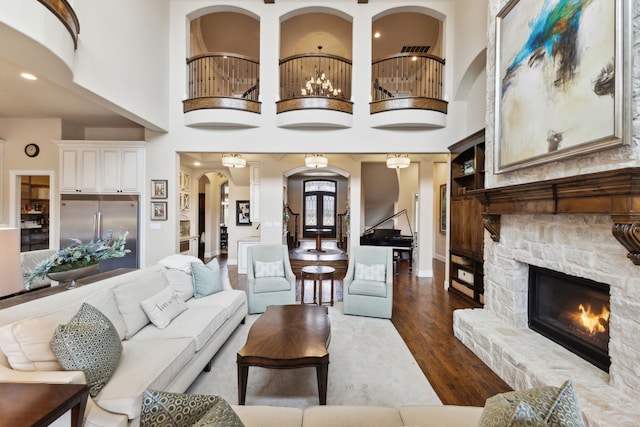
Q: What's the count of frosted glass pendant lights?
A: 3